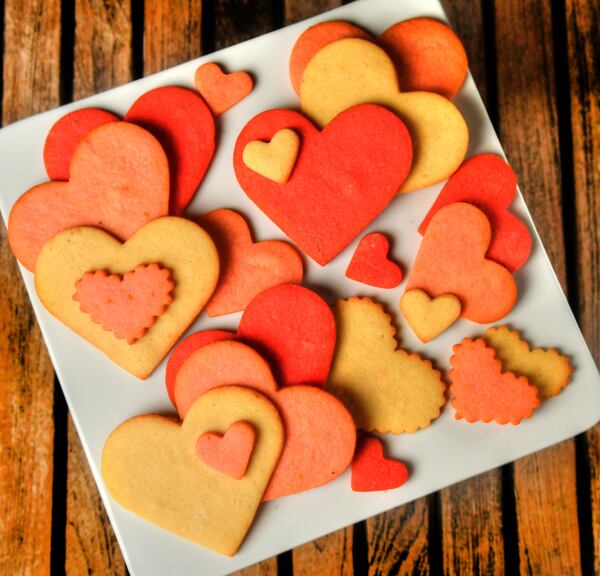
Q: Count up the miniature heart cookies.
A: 6